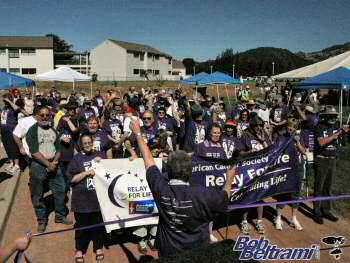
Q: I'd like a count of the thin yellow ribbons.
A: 0